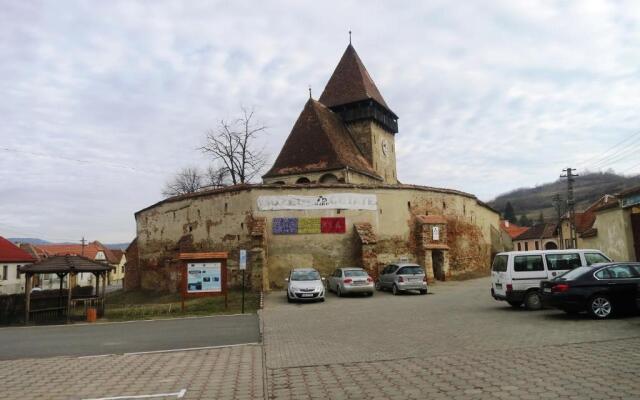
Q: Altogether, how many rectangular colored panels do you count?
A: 3